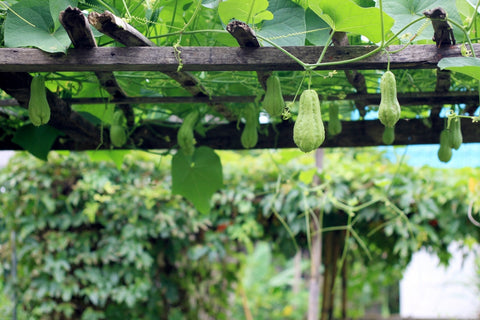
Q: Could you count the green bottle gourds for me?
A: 11